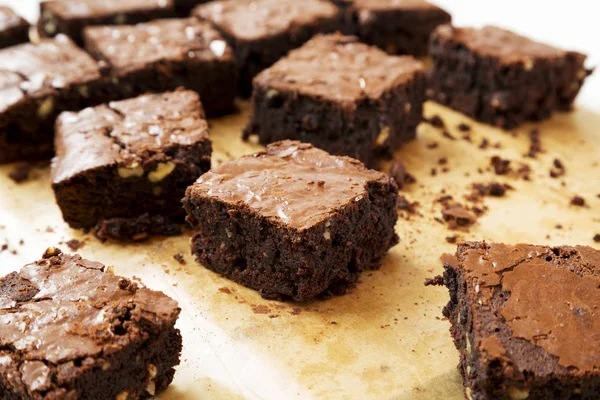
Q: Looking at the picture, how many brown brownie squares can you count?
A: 12